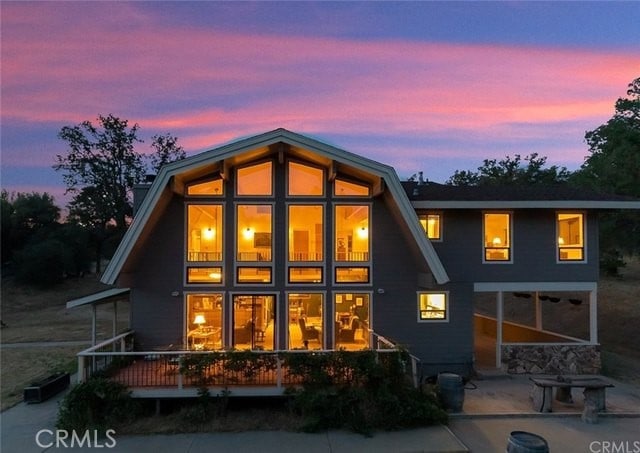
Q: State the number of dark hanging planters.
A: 5